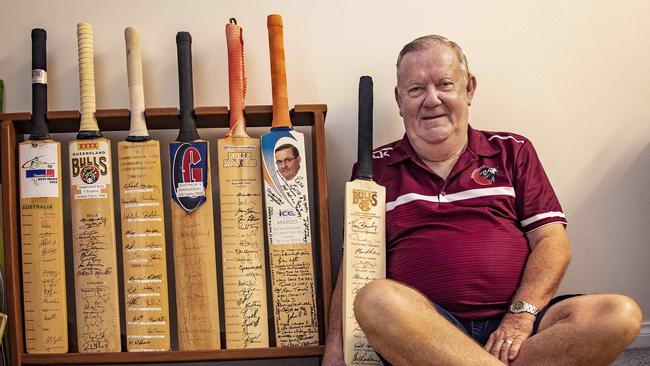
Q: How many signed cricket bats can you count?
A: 7